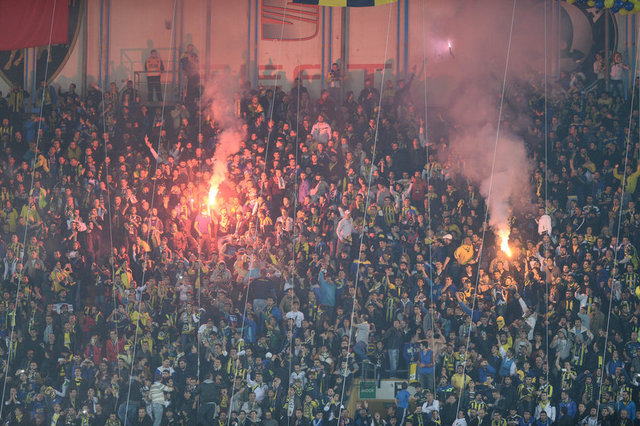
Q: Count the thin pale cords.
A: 11